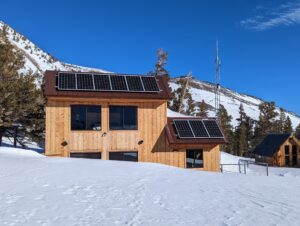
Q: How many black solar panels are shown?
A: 9